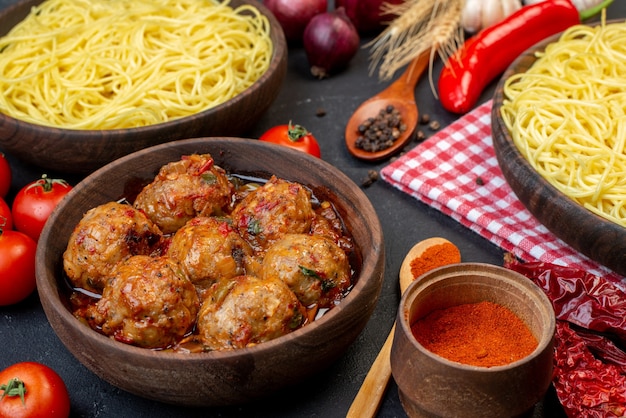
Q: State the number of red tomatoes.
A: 6